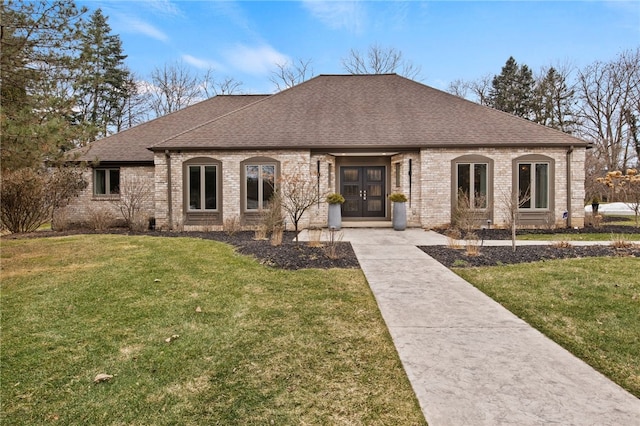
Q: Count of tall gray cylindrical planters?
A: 2